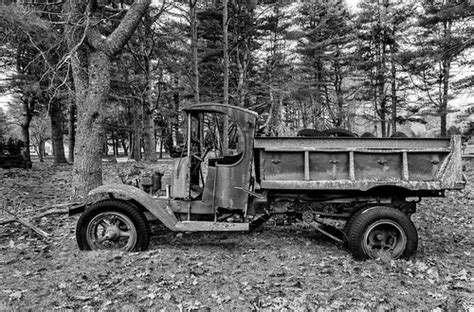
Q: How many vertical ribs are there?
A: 3